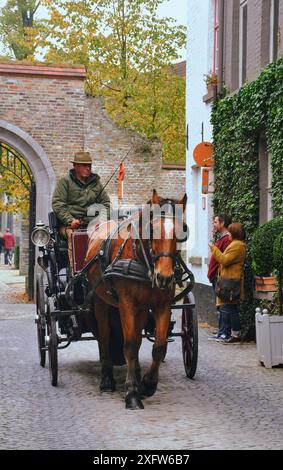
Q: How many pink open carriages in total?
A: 0